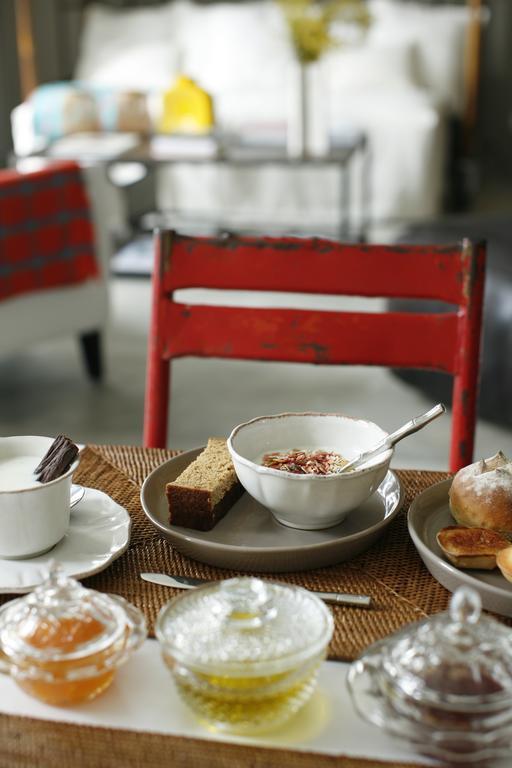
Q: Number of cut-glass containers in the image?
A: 3